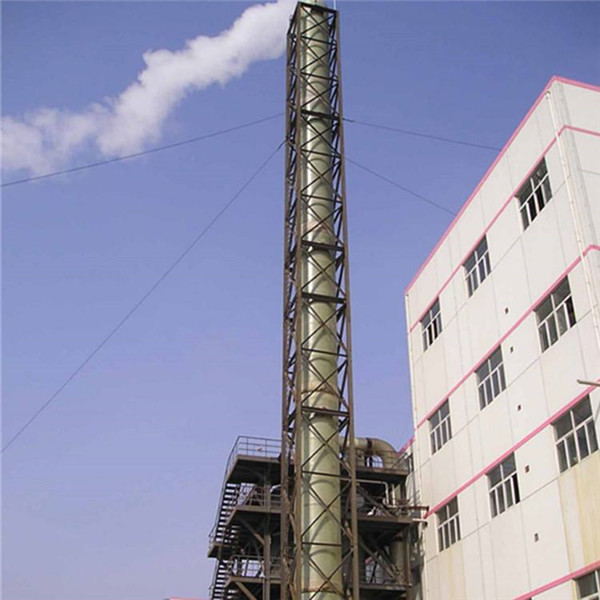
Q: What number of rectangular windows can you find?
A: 10